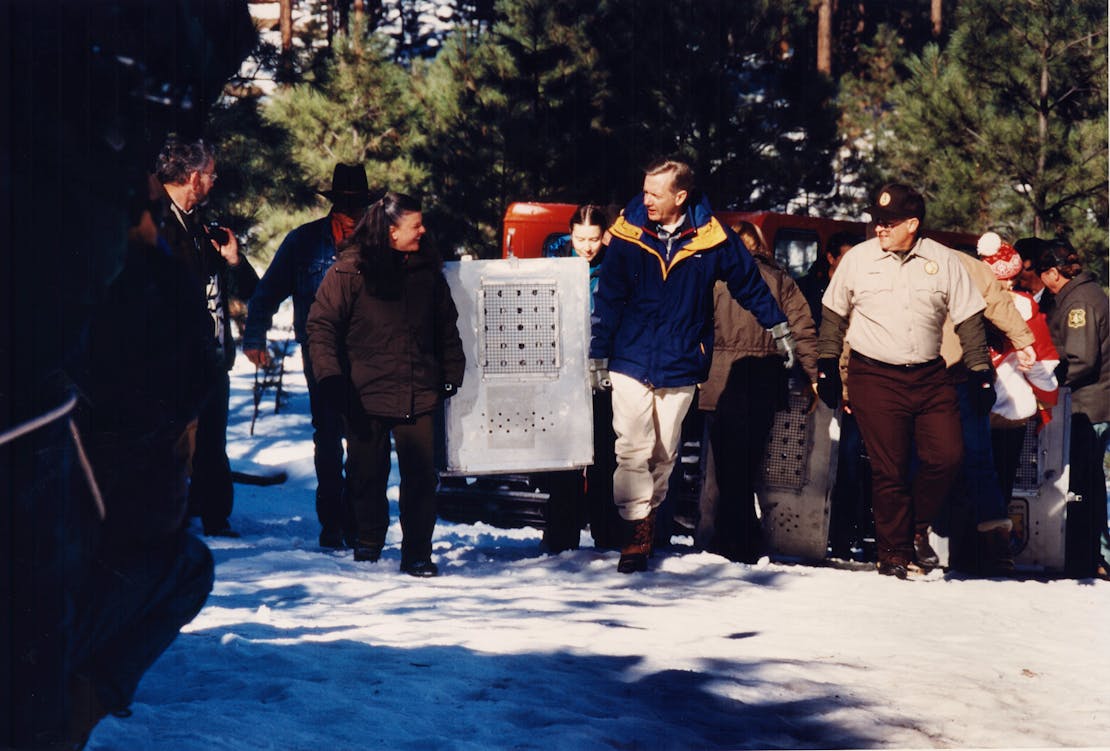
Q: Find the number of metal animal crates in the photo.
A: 3